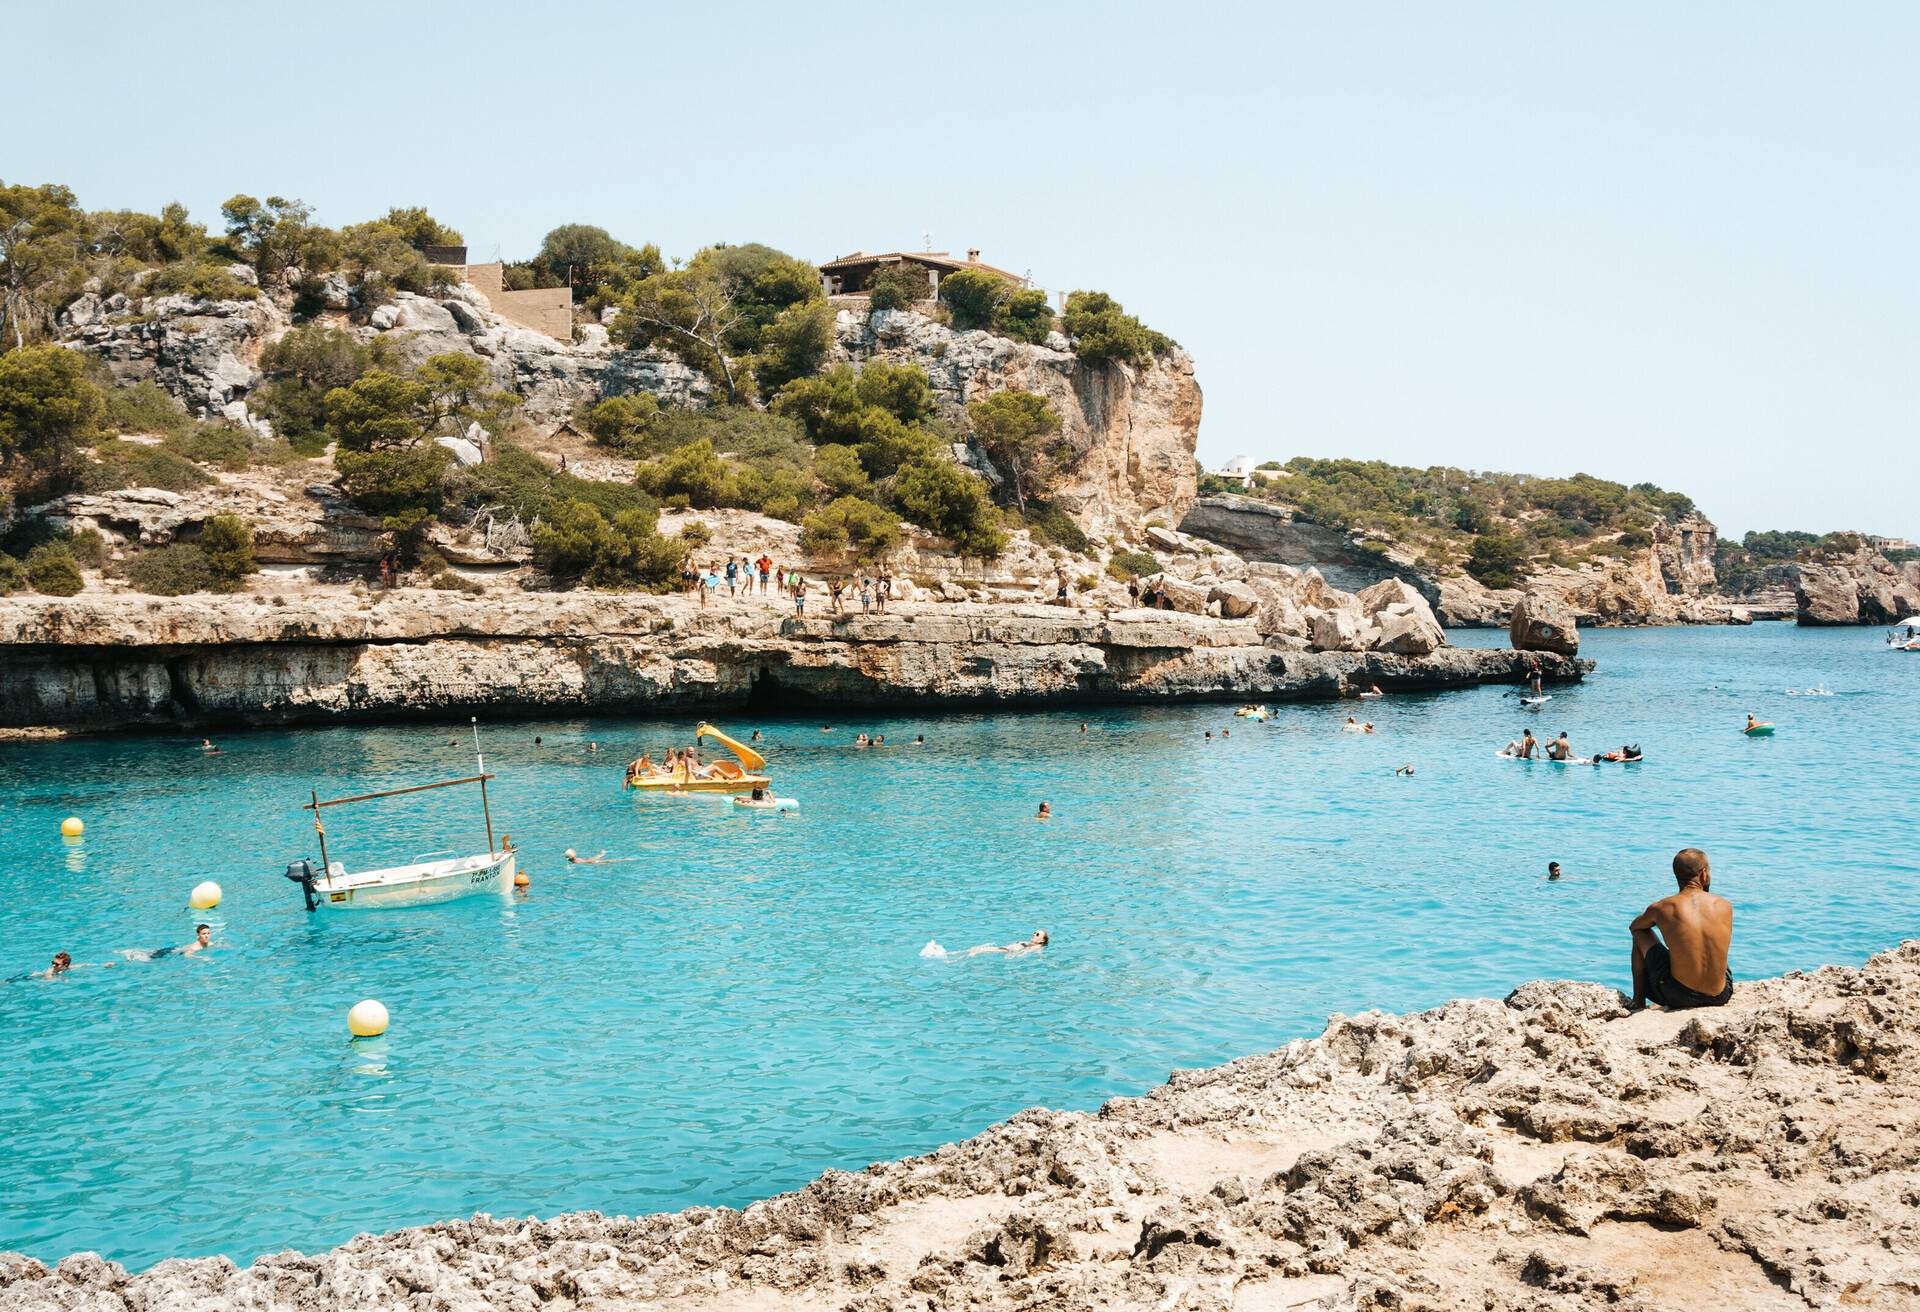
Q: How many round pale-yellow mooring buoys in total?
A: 3